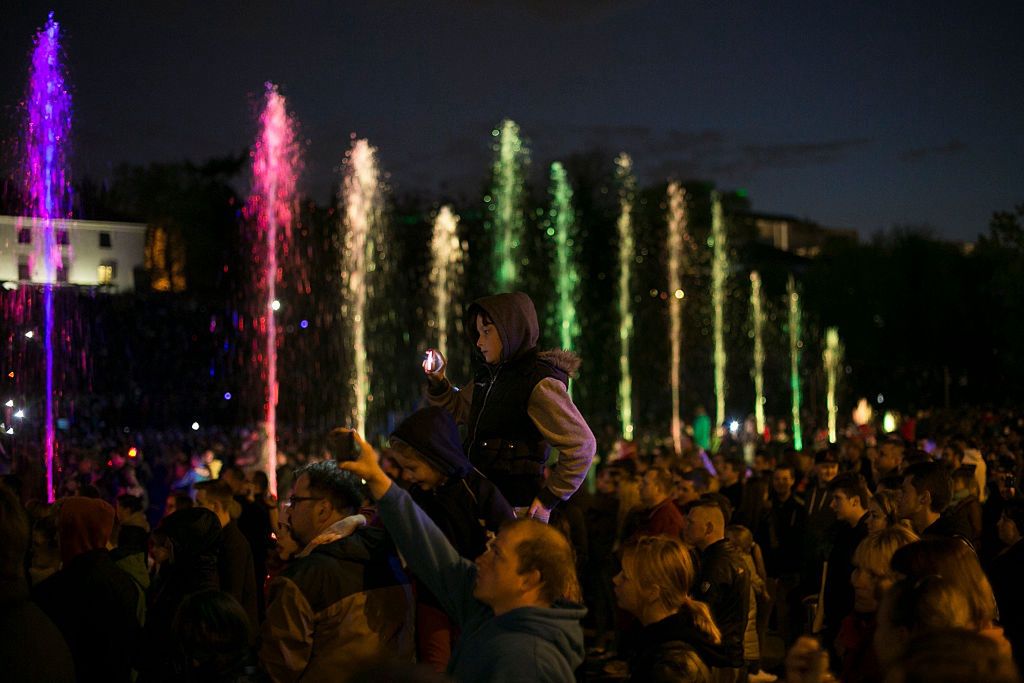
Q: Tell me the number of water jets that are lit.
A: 12